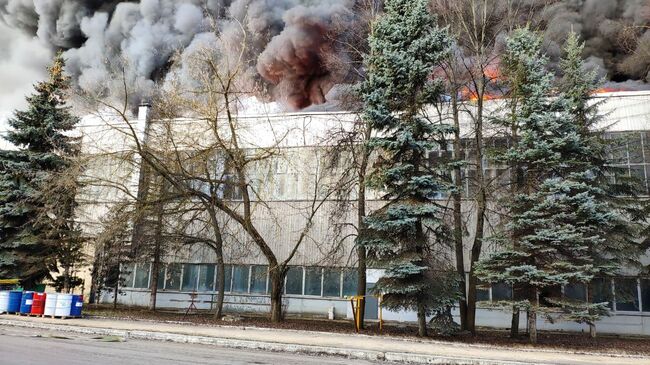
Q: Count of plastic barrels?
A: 7